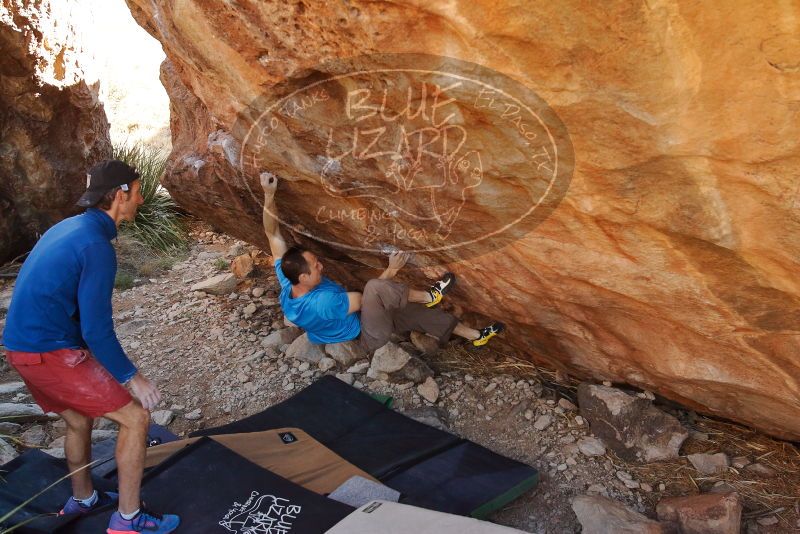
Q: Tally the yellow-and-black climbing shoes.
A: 2